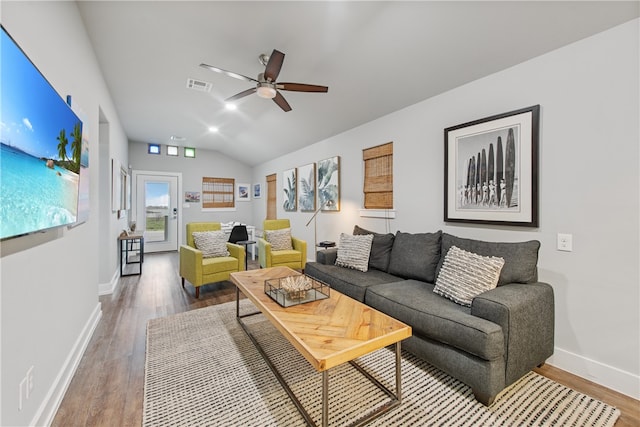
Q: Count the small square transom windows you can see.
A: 3